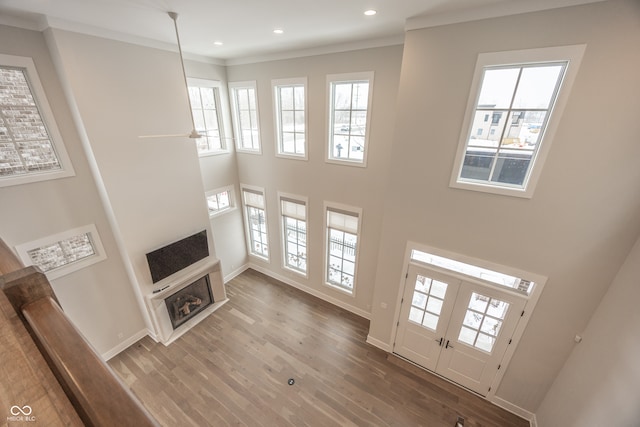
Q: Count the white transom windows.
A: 1